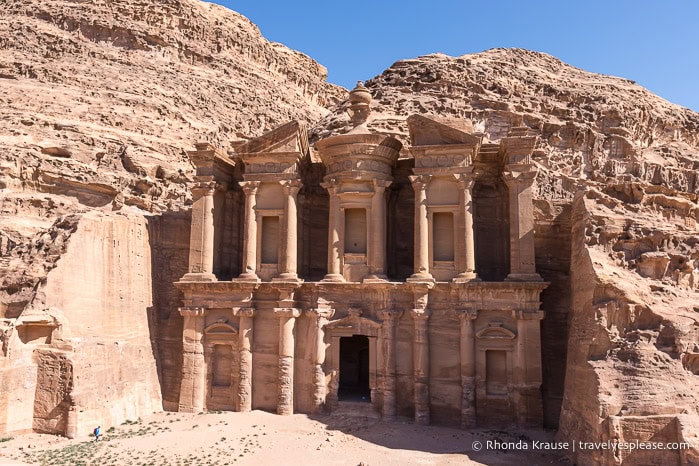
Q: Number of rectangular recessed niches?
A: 5